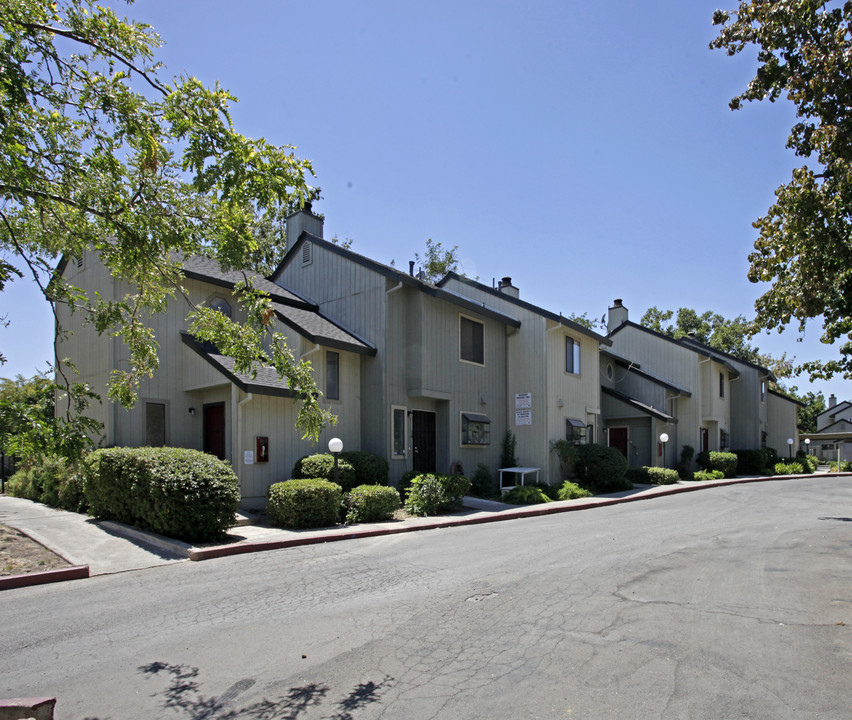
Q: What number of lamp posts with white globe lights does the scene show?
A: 4